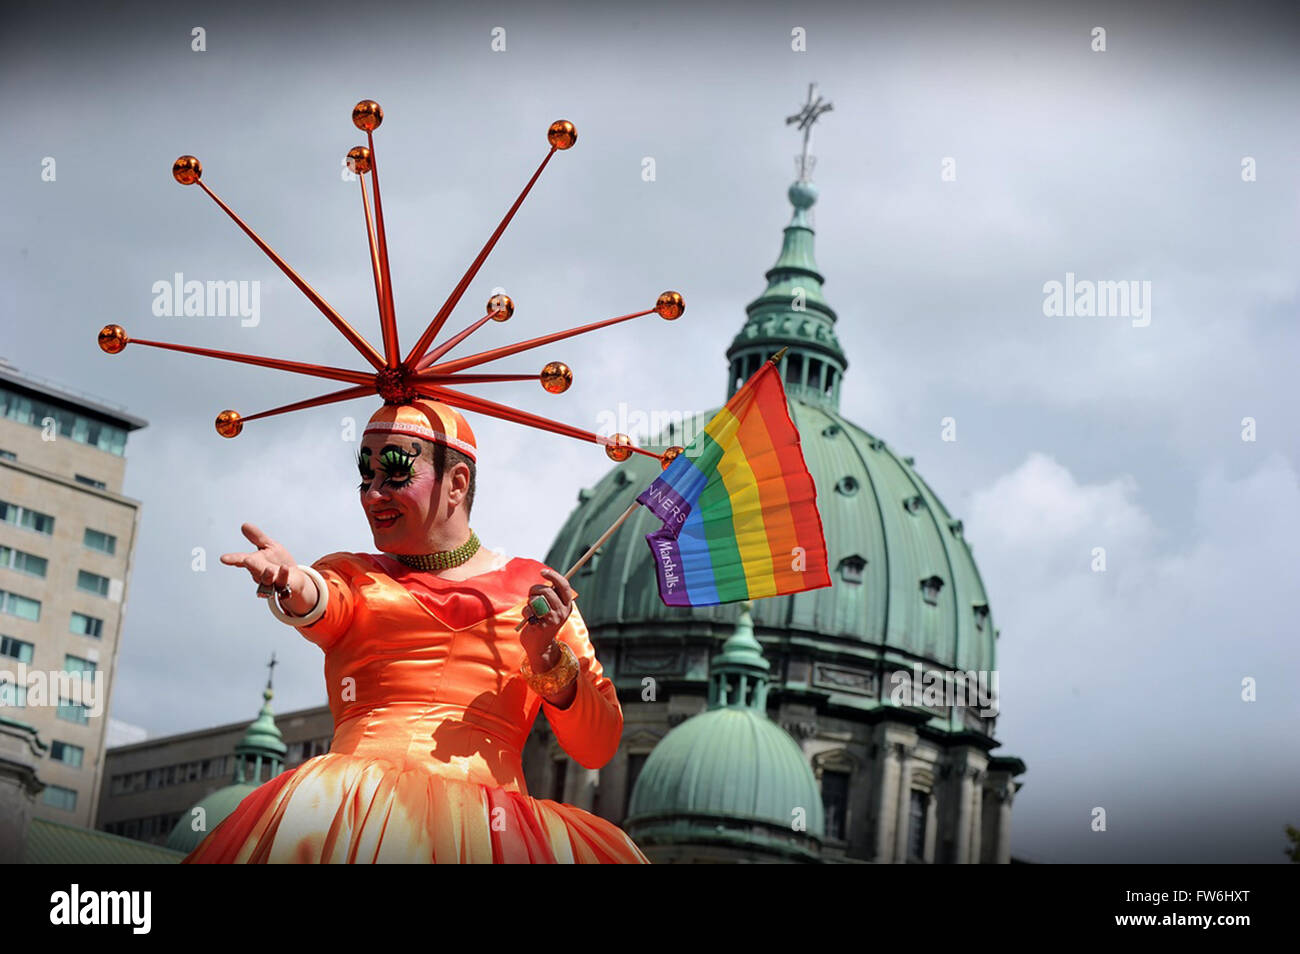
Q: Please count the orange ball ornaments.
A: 11